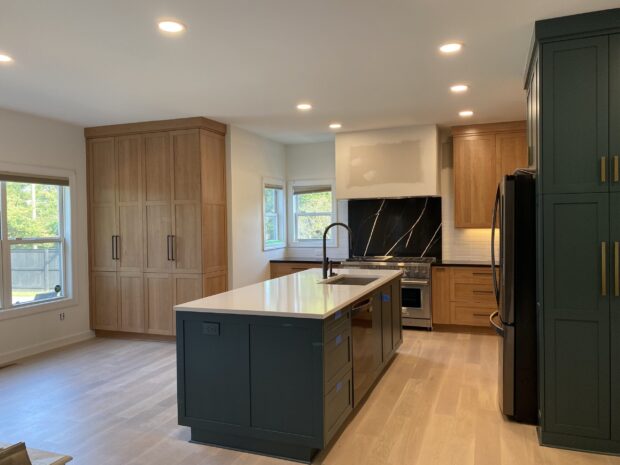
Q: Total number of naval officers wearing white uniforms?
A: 0